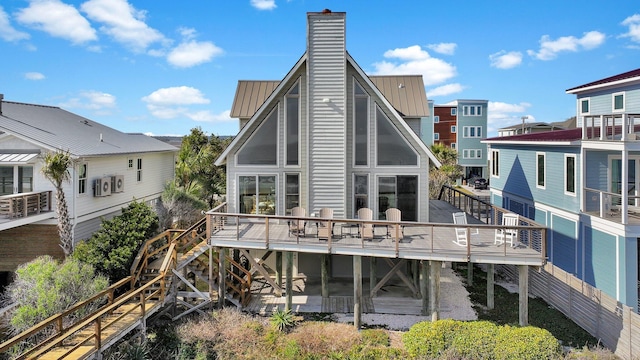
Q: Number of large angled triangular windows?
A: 2